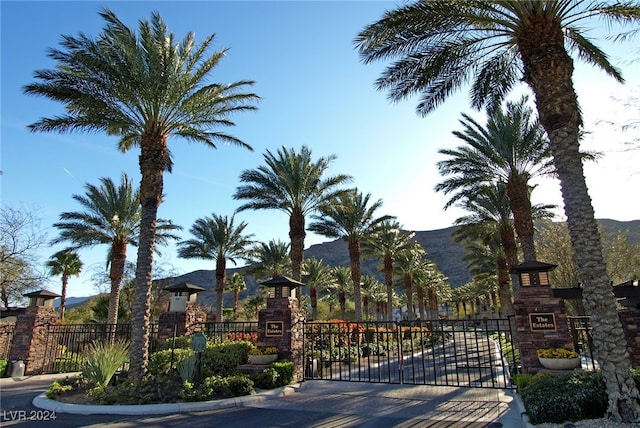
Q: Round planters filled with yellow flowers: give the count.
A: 2